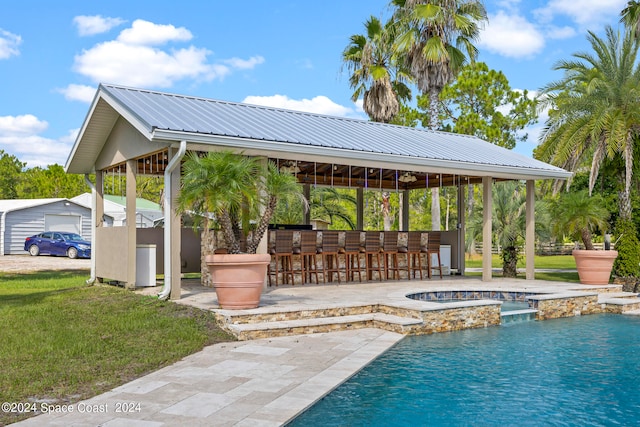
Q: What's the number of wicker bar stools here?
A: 8